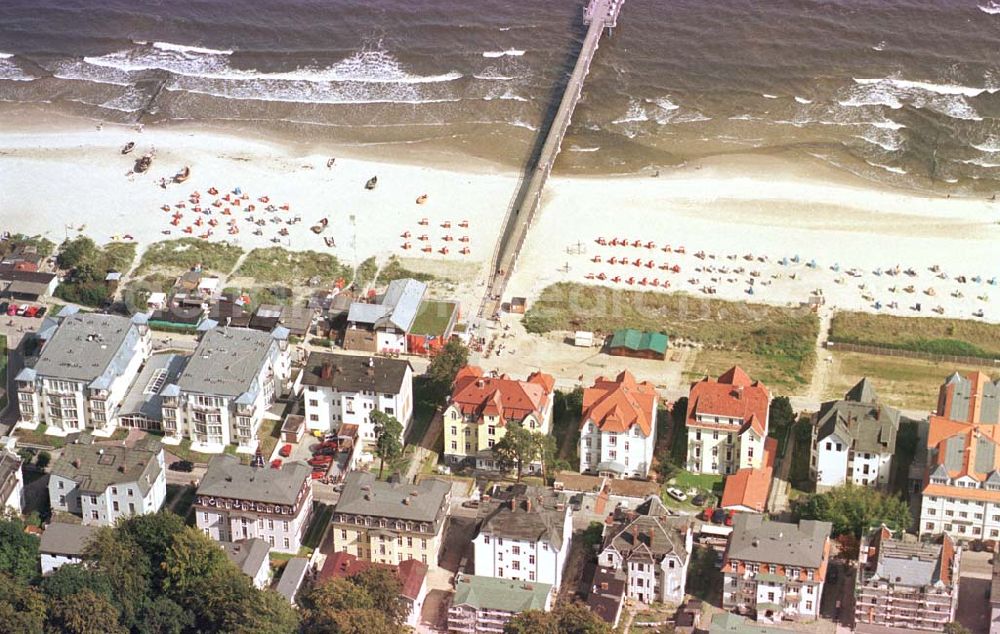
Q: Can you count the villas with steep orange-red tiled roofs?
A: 3